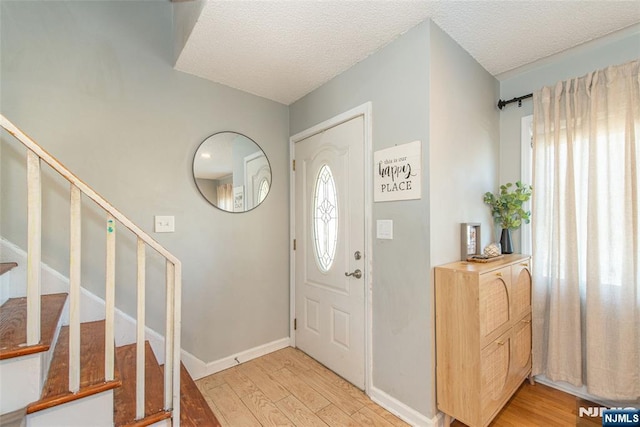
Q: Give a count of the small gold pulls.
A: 4